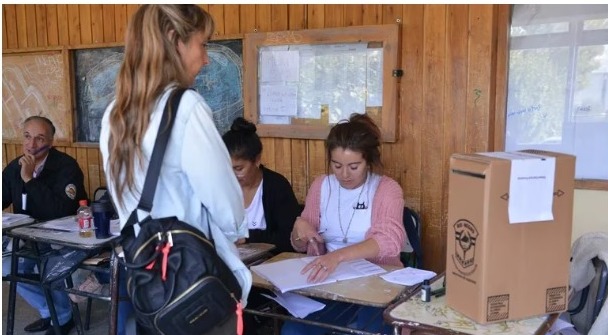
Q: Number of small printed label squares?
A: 2